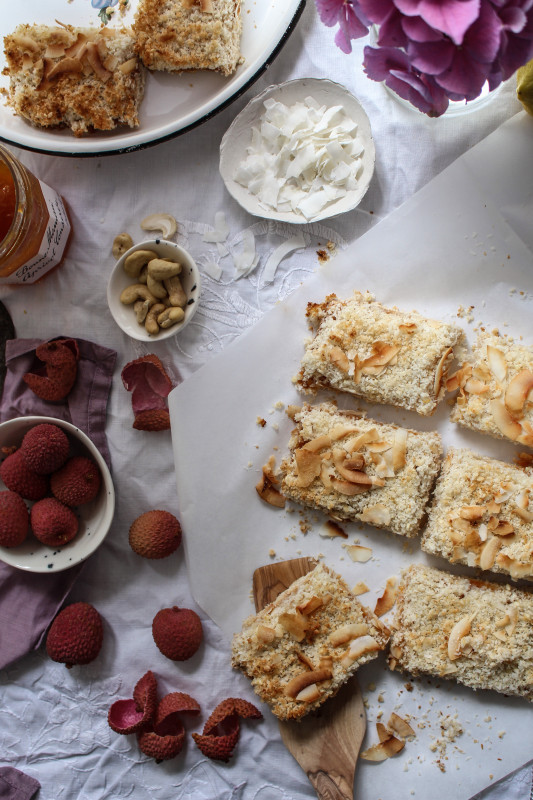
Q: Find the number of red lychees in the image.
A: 8